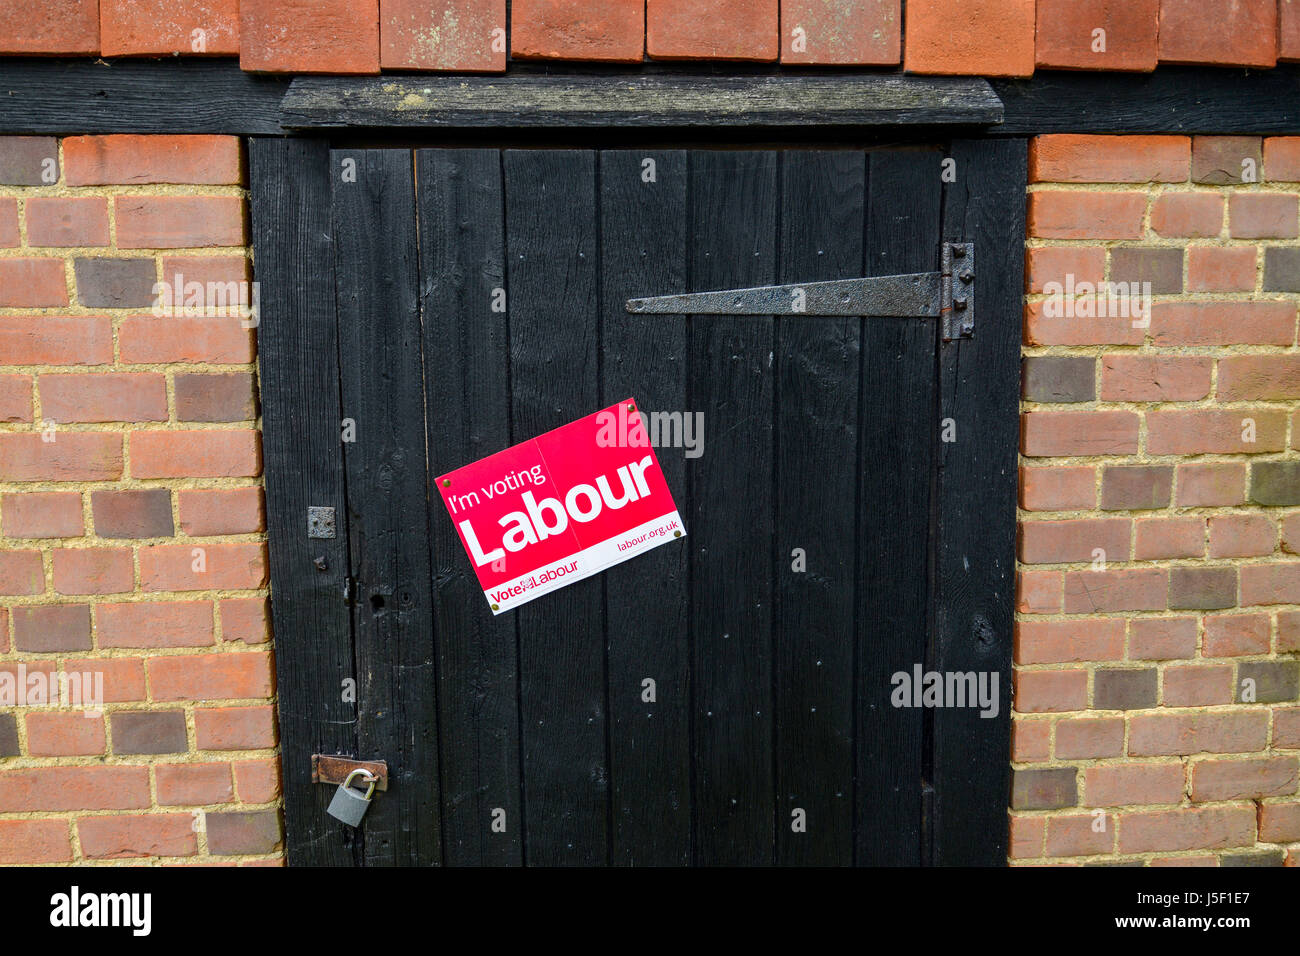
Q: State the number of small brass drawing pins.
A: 4